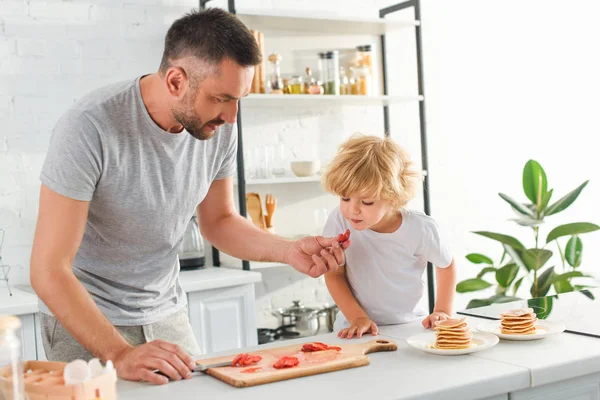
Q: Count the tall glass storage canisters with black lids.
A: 2